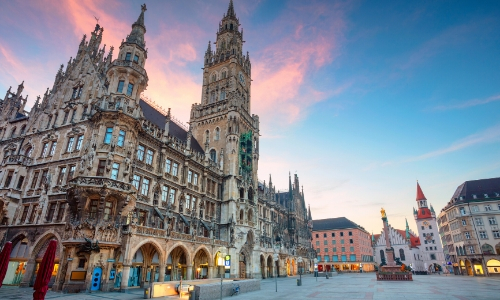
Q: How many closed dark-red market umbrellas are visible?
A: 2